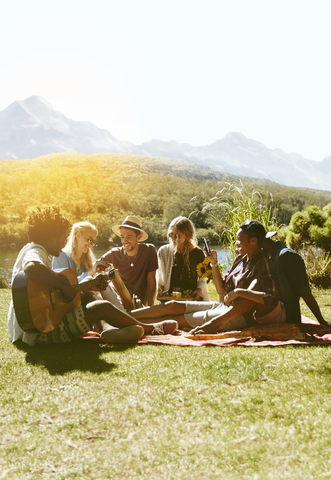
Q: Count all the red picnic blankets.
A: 1